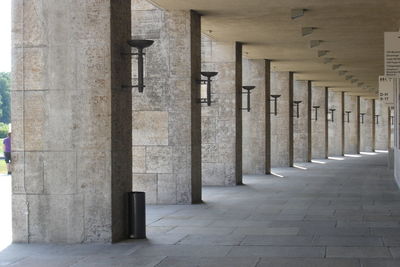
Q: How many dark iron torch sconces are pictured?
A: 11